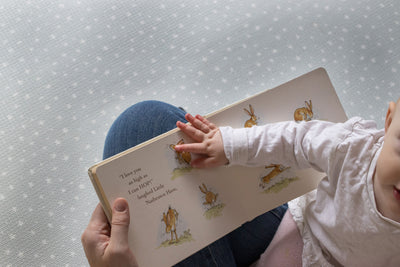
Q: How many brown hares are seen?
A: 6